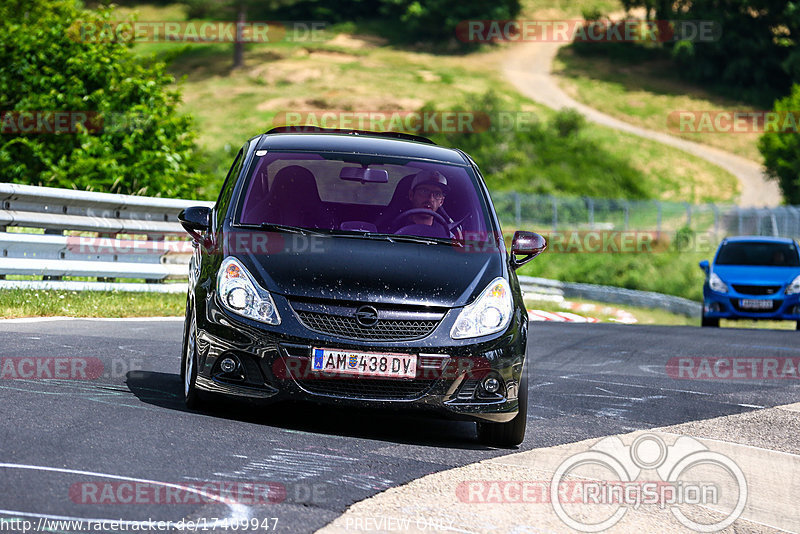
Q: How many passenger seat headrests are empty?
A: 1